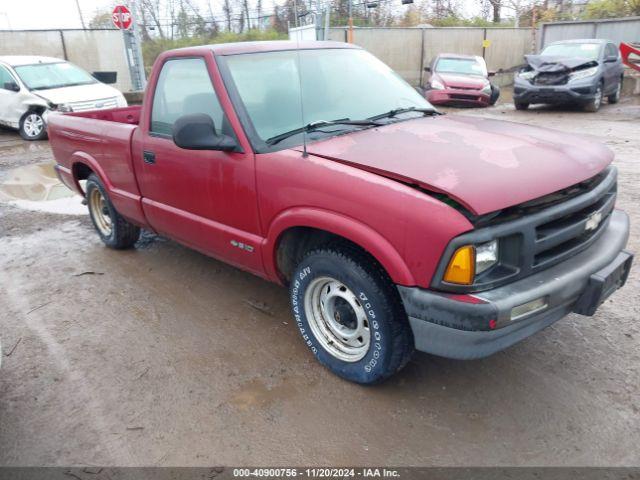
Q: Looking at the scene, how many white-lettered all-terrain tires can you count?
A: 1